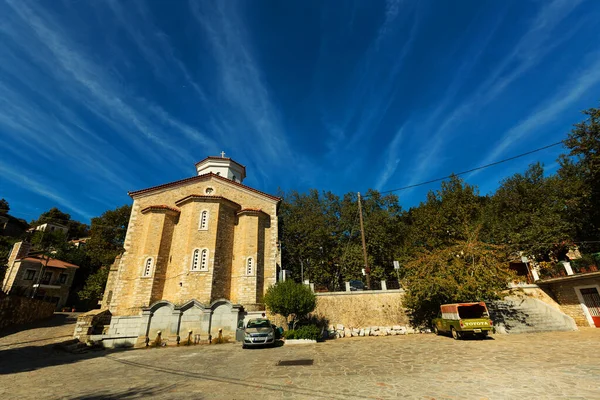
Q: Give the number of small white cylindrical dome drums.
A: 1